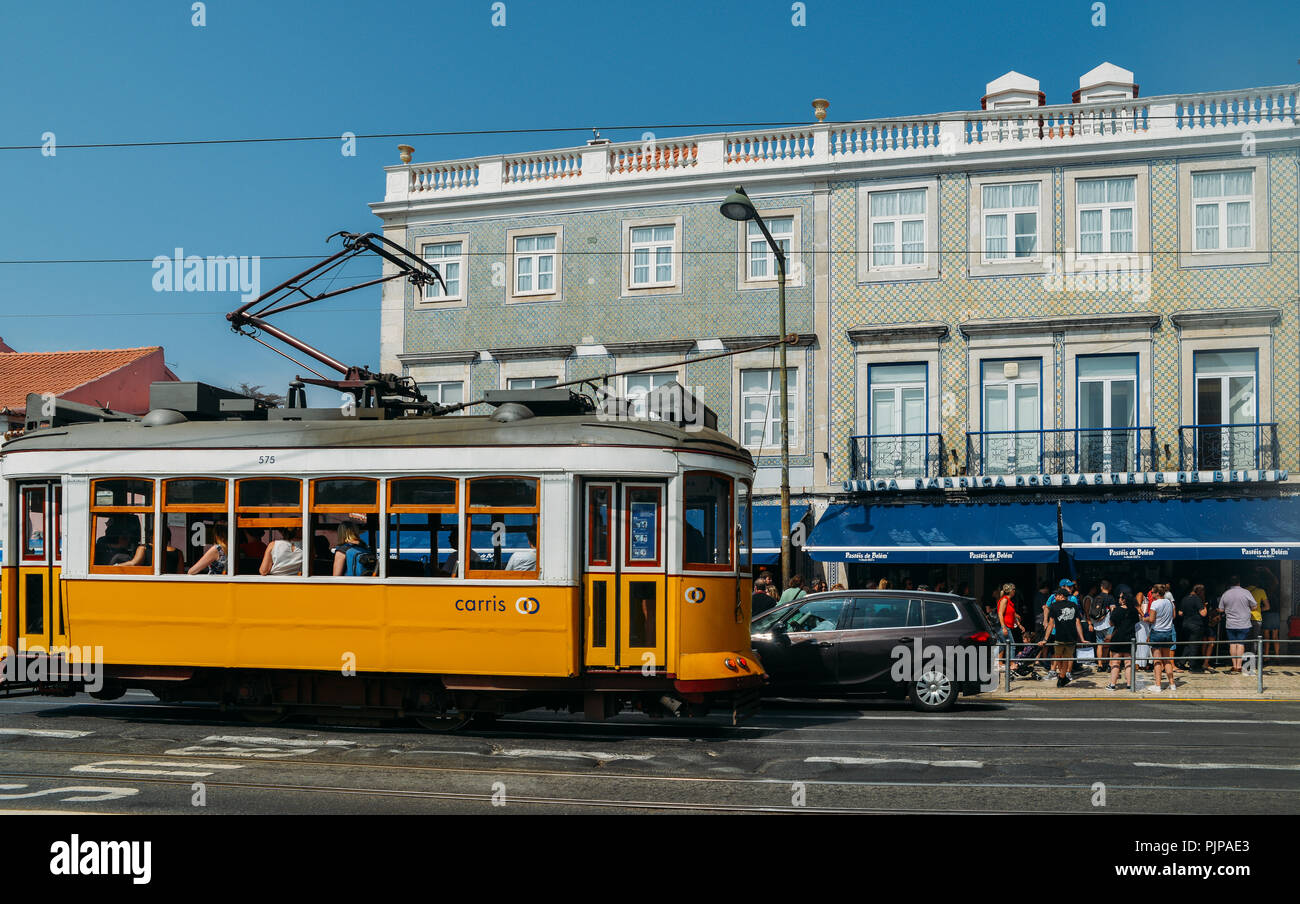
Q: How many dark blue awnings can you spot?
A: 3